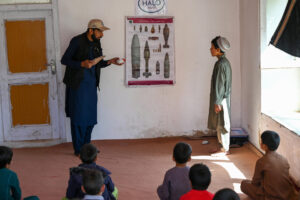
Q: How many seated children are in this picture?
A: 7